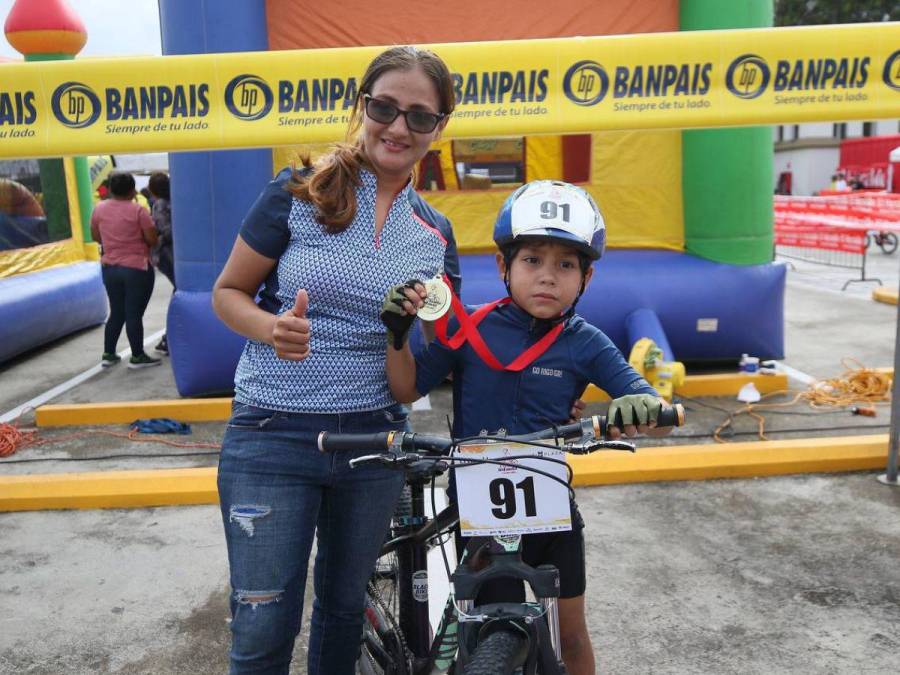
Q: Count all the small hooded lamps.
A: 0